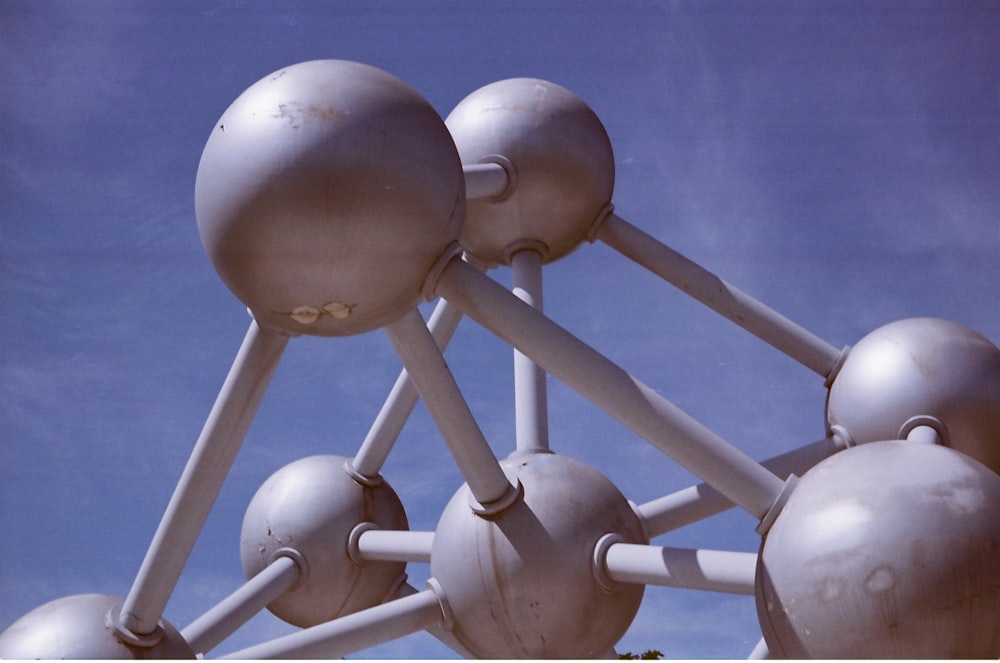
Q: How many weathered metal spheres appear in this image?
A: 7